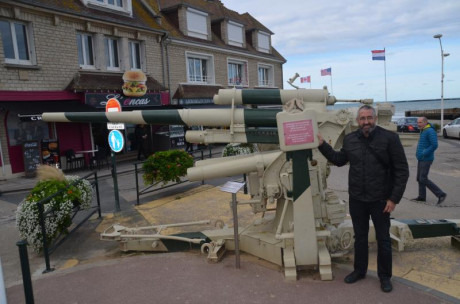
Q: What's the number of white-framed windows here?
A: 11